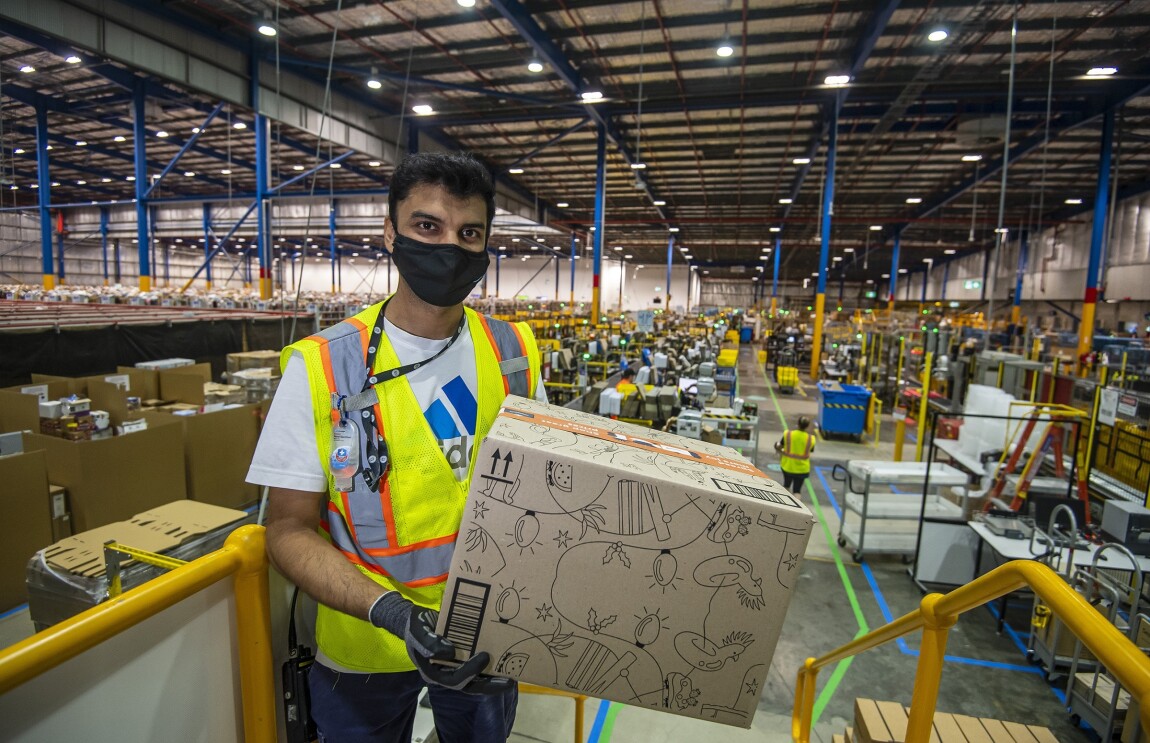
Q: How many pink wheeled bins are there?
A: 0